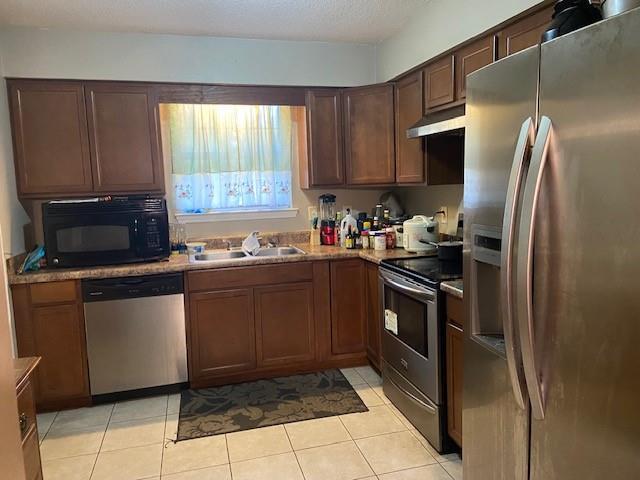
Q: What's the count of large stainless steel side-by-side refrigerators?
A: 1